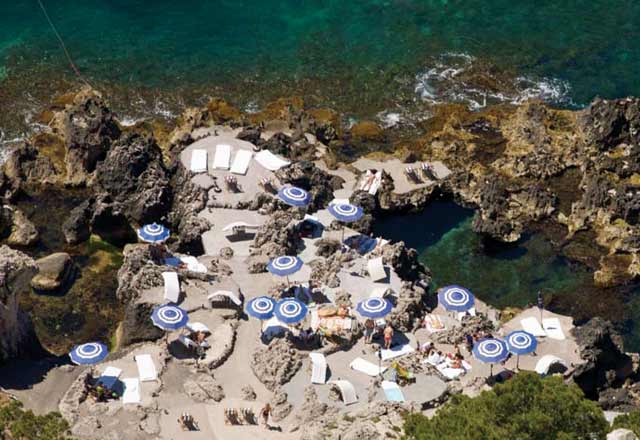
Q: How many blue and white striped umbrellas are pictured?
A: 12